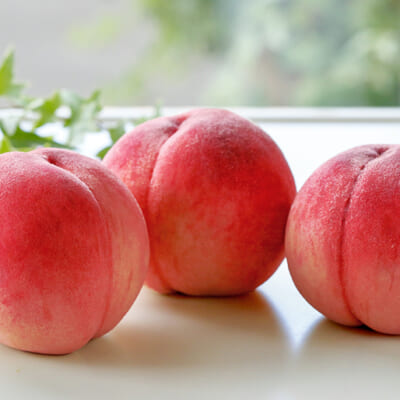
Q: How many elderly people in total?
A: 0